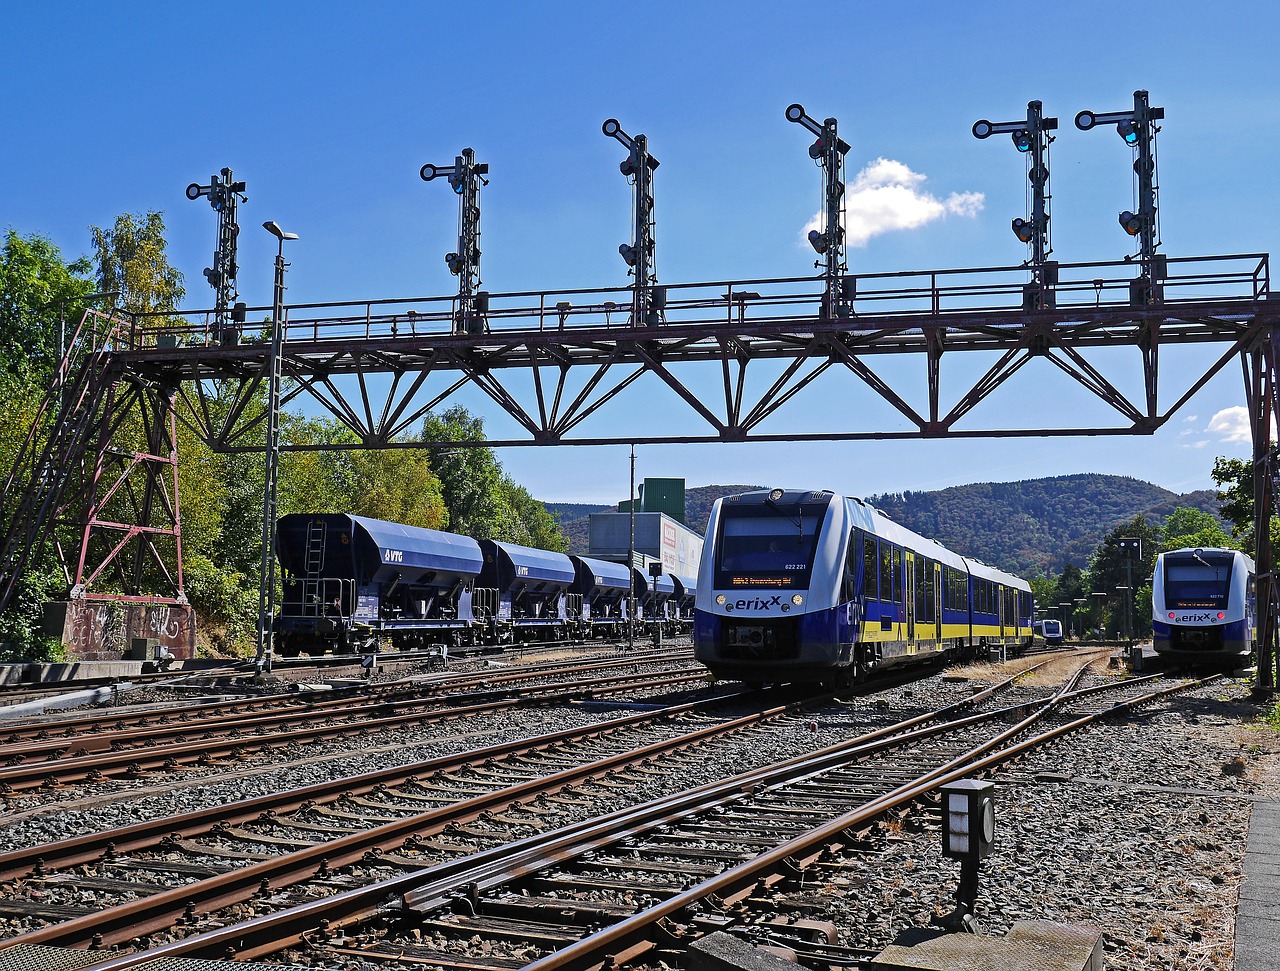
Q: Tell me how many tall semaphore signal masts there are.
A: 6